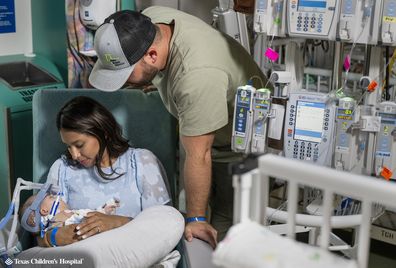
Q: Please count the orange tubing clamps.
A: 2